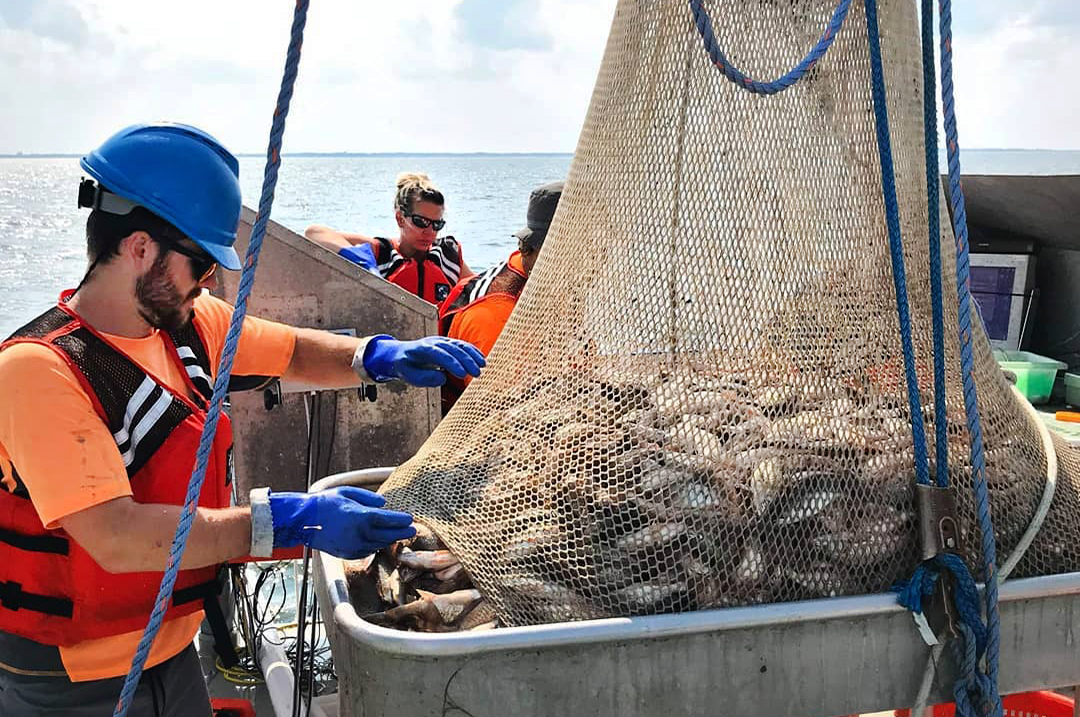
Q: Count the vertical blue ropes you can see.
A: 4